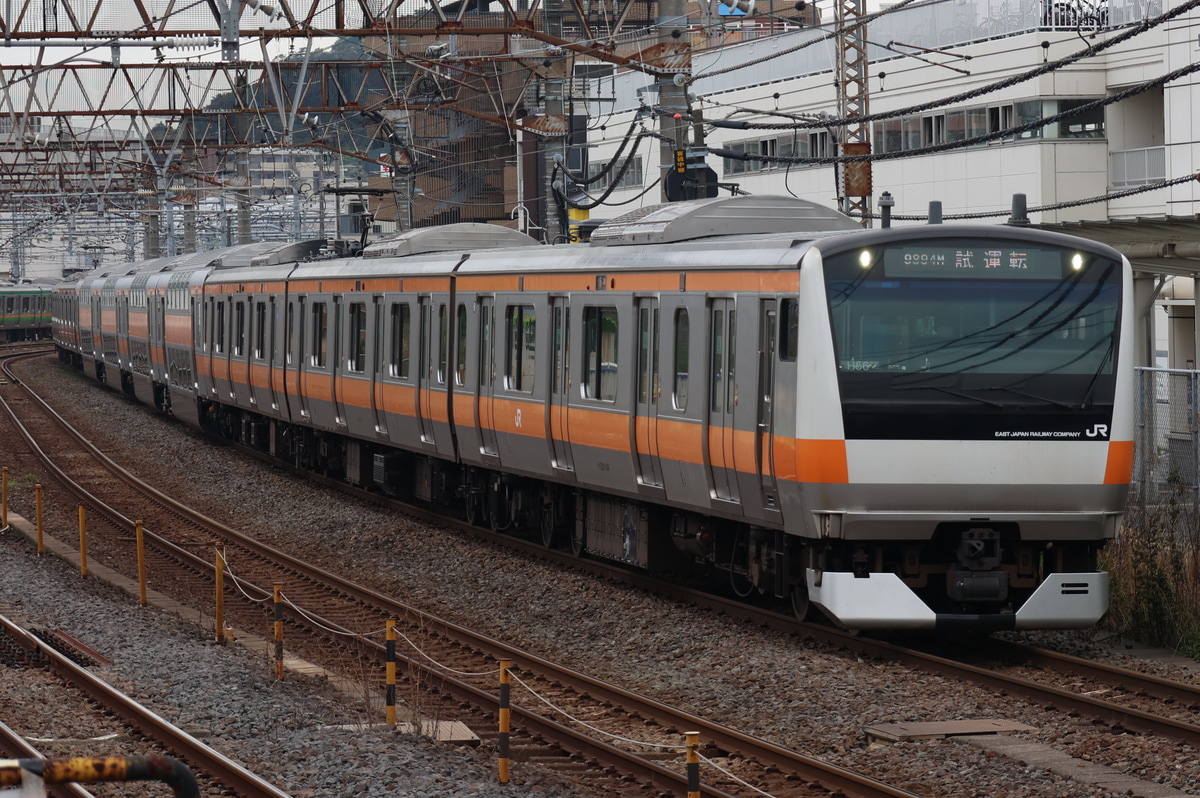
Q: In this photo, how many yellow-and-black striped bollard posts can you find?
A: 4